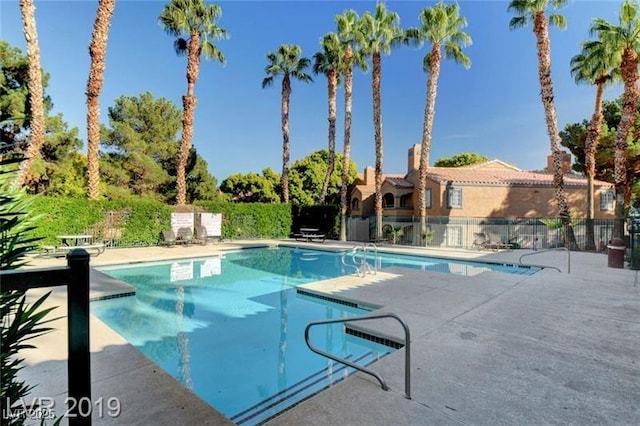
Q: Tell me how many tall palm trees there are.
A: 11